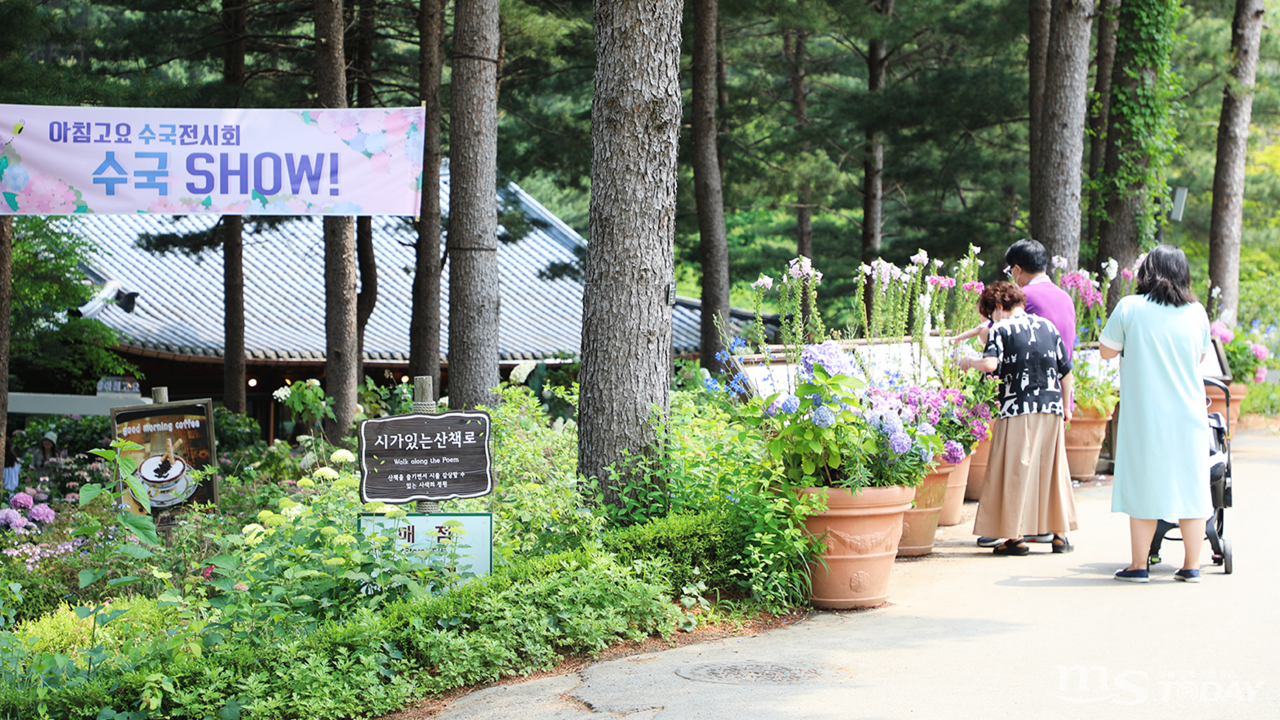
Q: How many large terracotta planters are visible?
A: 6